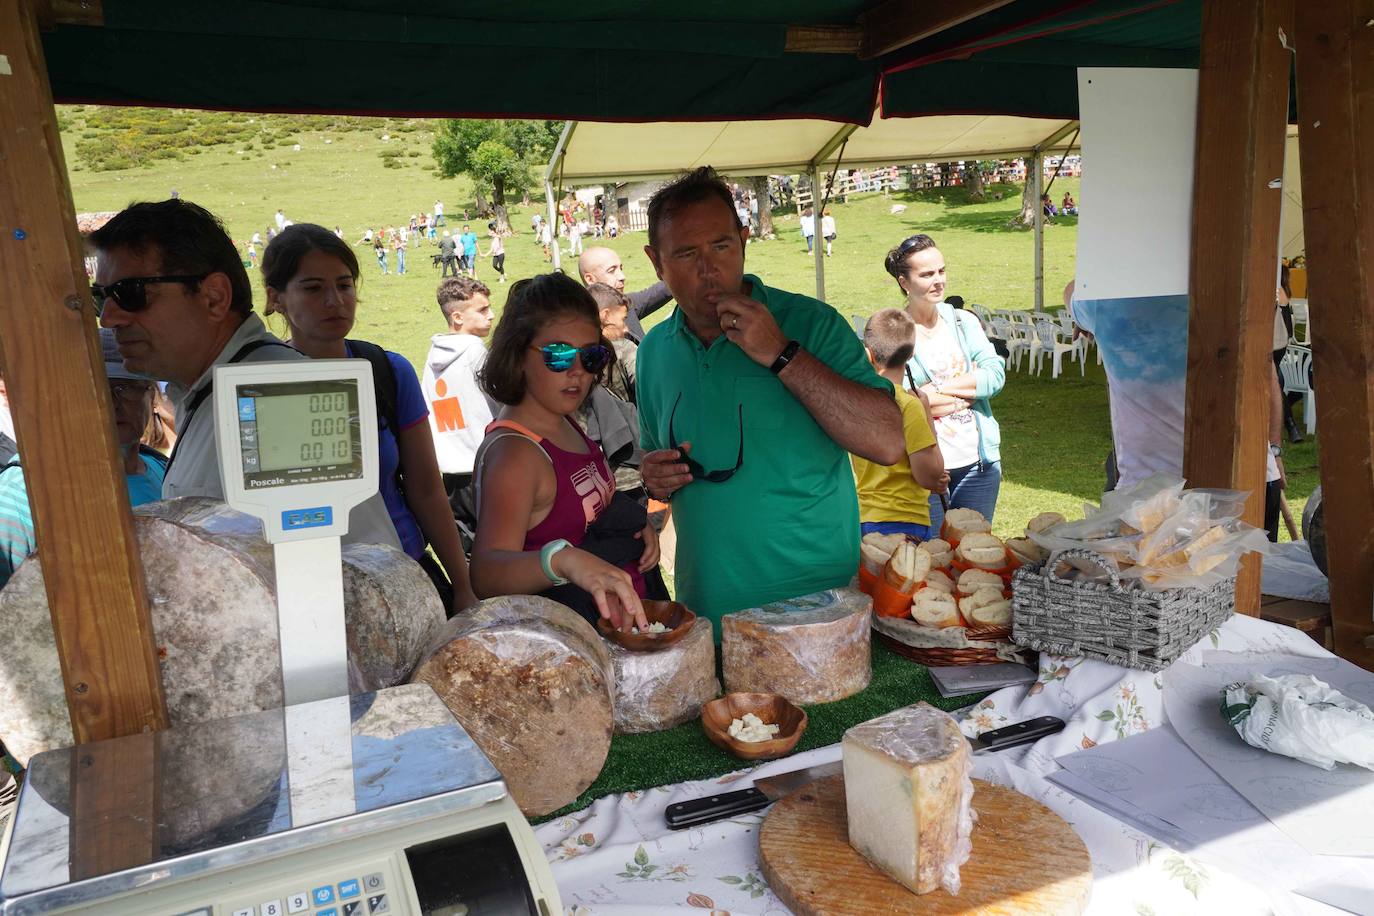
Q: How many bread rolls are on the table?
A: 11